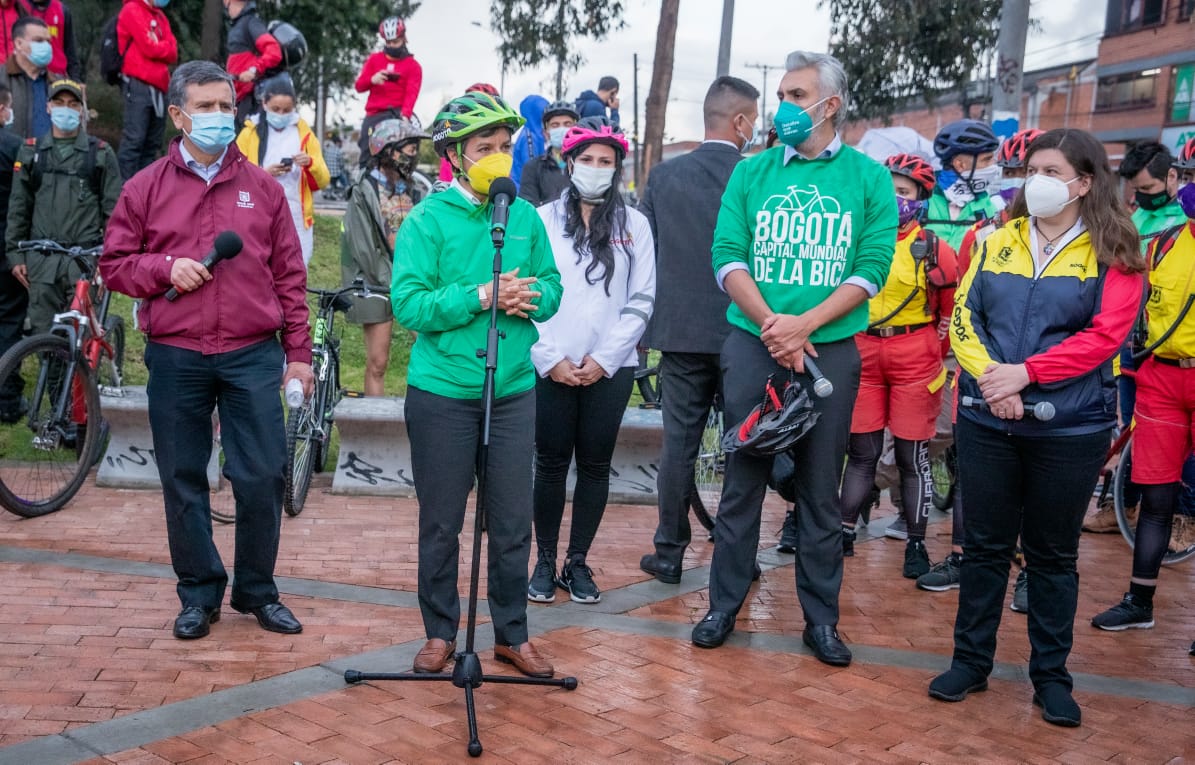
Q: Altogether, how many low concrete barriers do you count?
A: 3